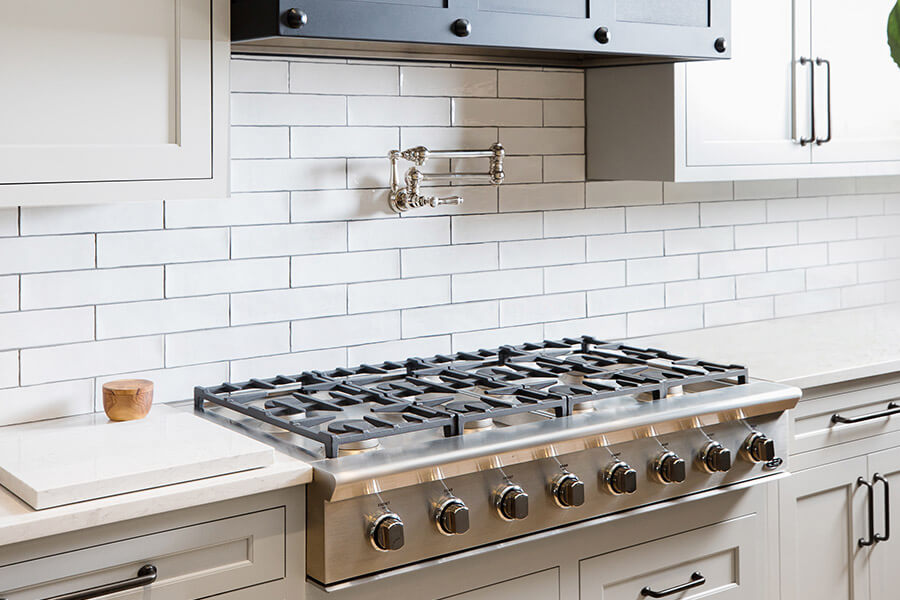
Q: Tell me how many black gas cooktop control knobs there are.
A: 8